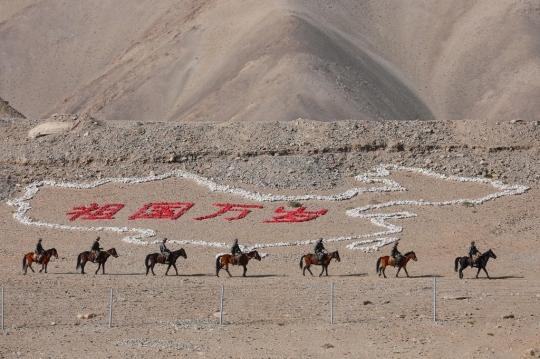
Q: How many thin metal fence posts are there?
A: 5